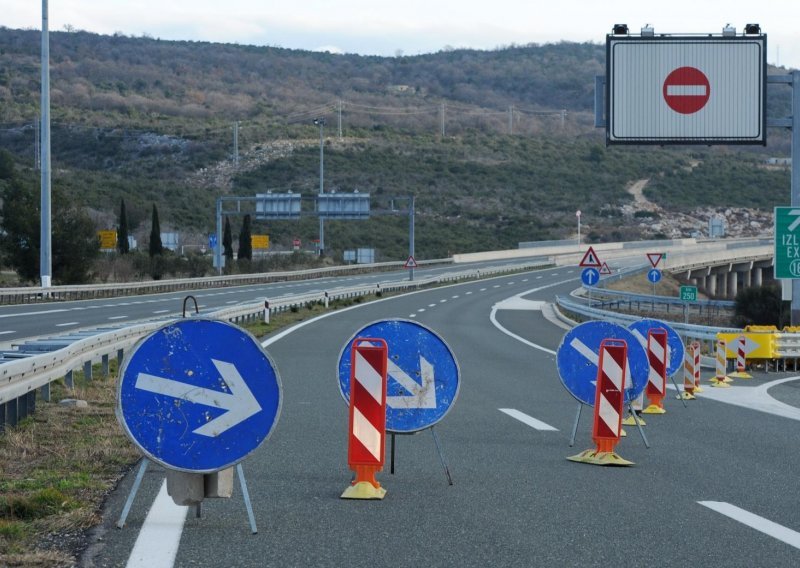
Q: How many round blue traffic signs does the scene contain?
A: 6